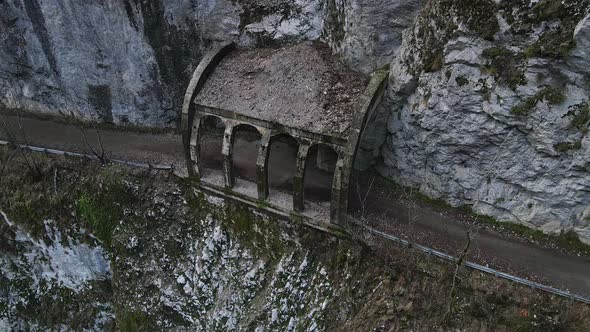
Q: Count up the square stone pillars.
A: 5